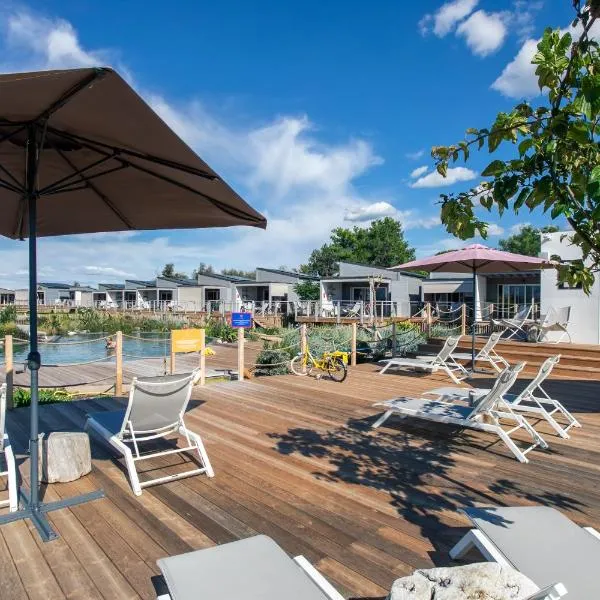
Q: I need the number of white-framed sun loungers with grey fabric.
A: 8